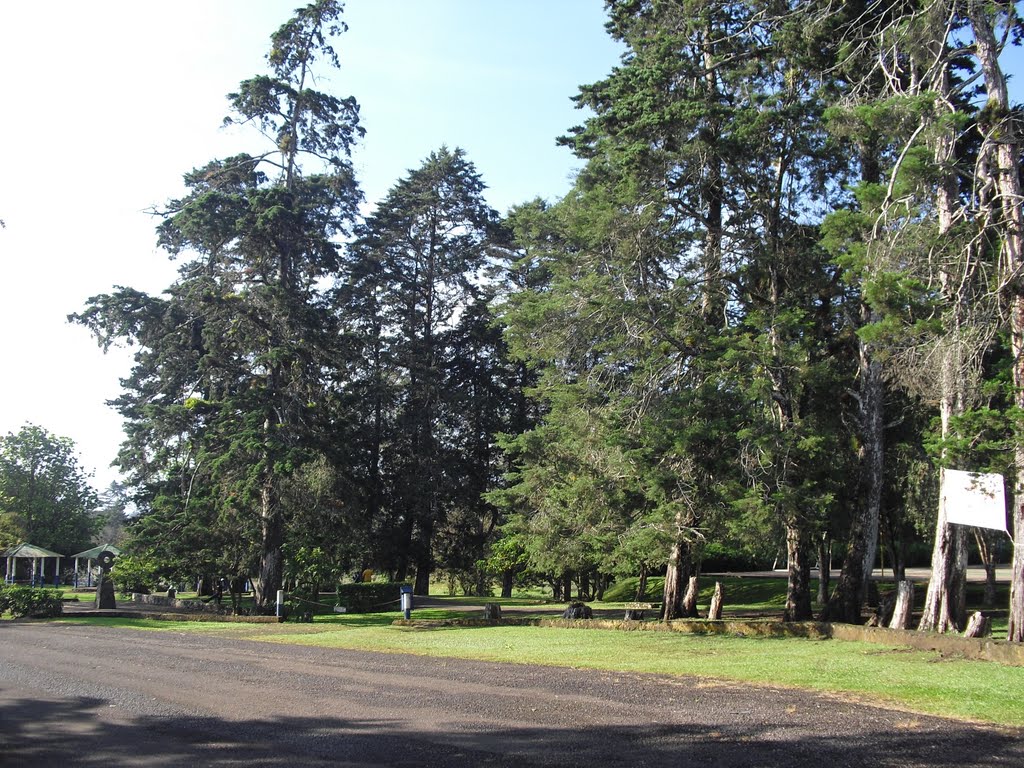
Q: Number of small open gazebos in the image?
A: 2